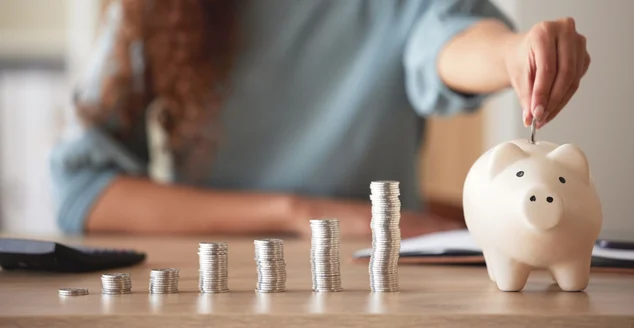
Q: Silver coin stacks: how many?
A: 7